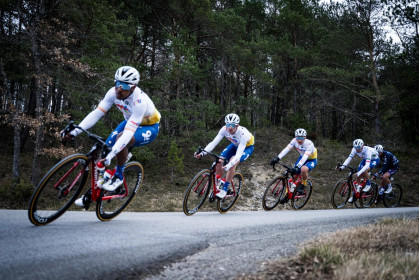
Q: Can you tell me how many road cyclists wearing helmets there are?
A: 5